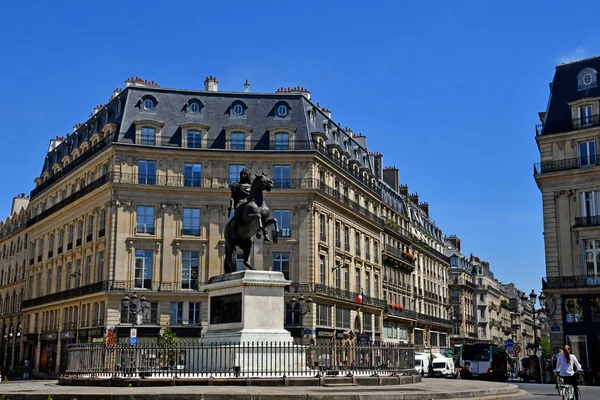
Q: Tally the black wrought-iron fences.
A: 1